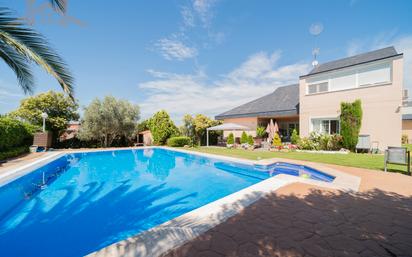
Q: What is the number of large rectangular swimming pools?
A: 1